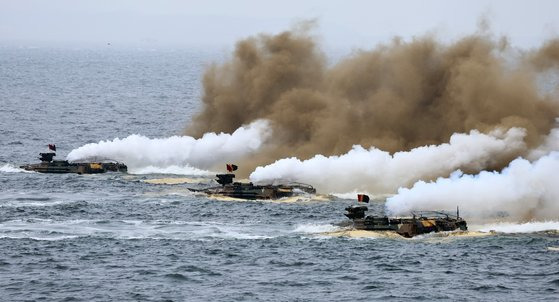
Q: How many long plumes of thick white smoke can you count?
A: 3